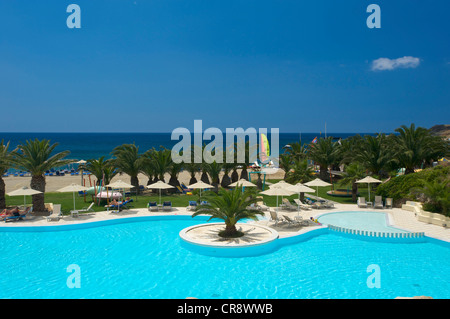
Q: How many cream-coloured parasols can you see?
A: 11